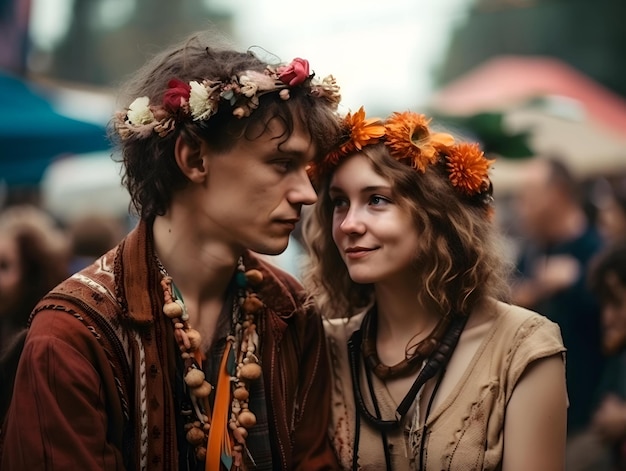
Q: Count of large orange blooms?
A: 3